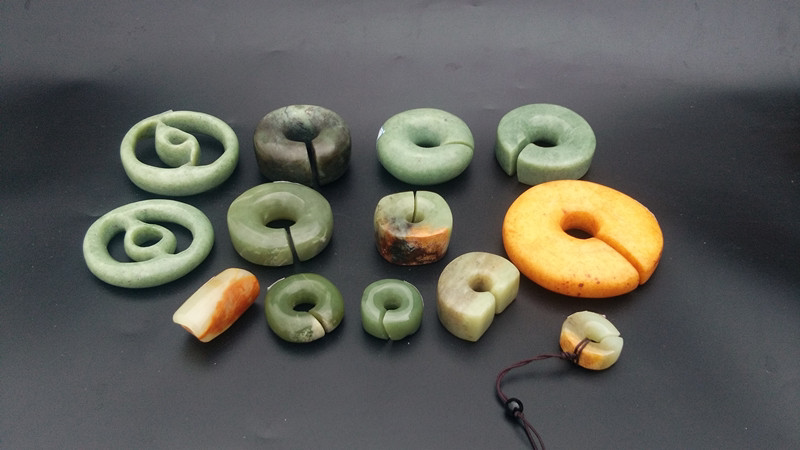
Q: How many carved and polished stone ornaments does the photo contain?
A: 13